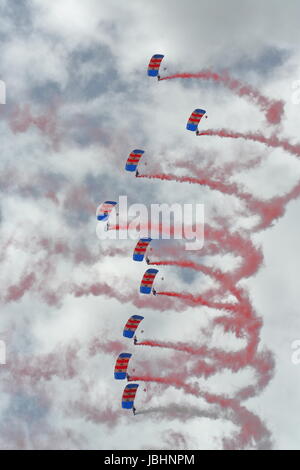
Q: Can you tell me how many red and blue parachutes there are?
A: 9